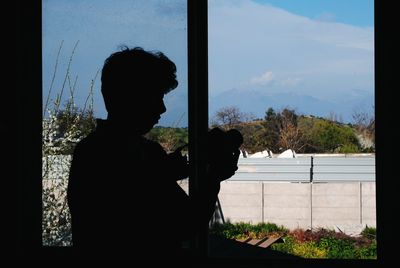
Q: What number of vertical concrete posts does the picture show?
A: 3